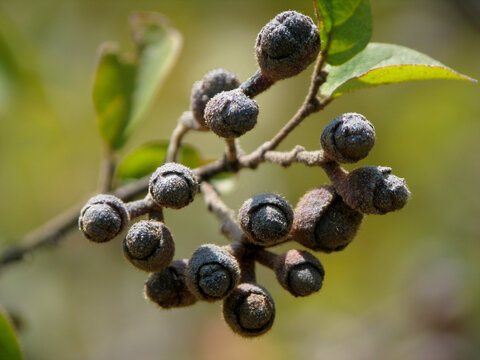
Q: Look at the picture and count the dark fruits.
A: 14